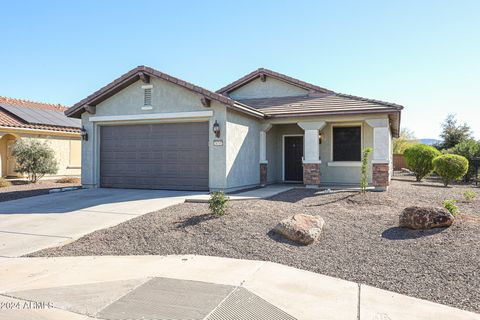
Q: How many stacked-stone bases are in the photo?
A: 3